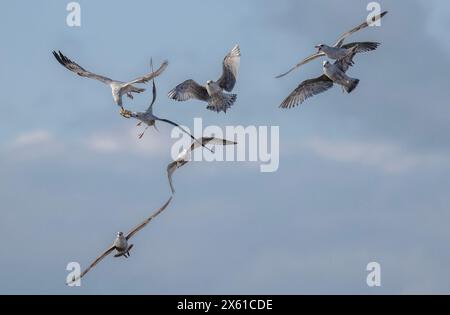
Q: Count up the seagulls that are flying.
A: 7